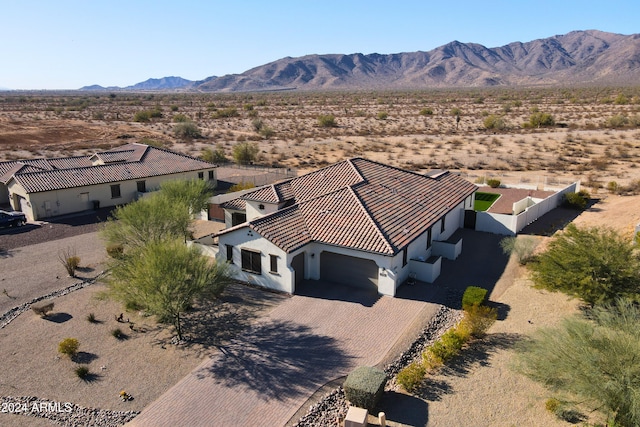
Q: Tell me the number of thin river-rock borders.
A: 3